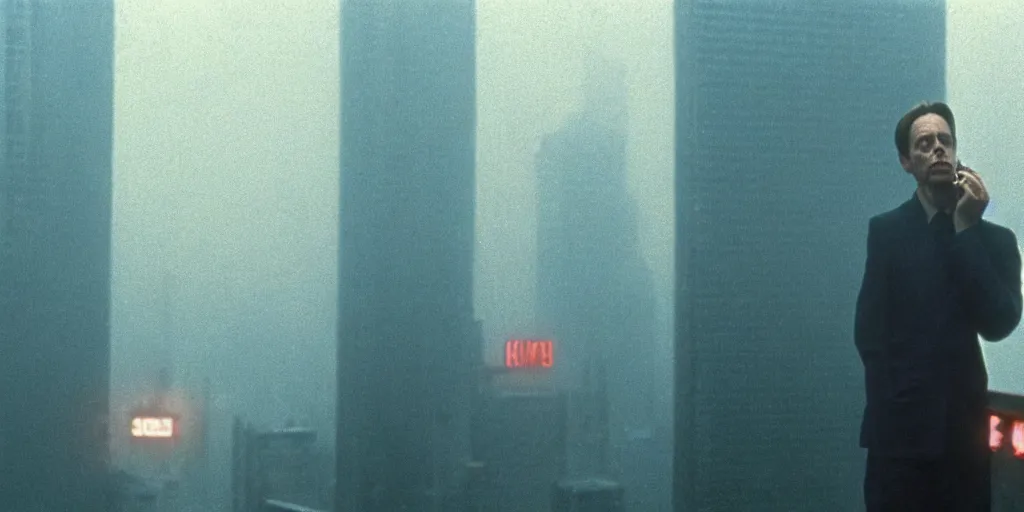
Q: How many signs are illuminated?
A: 3